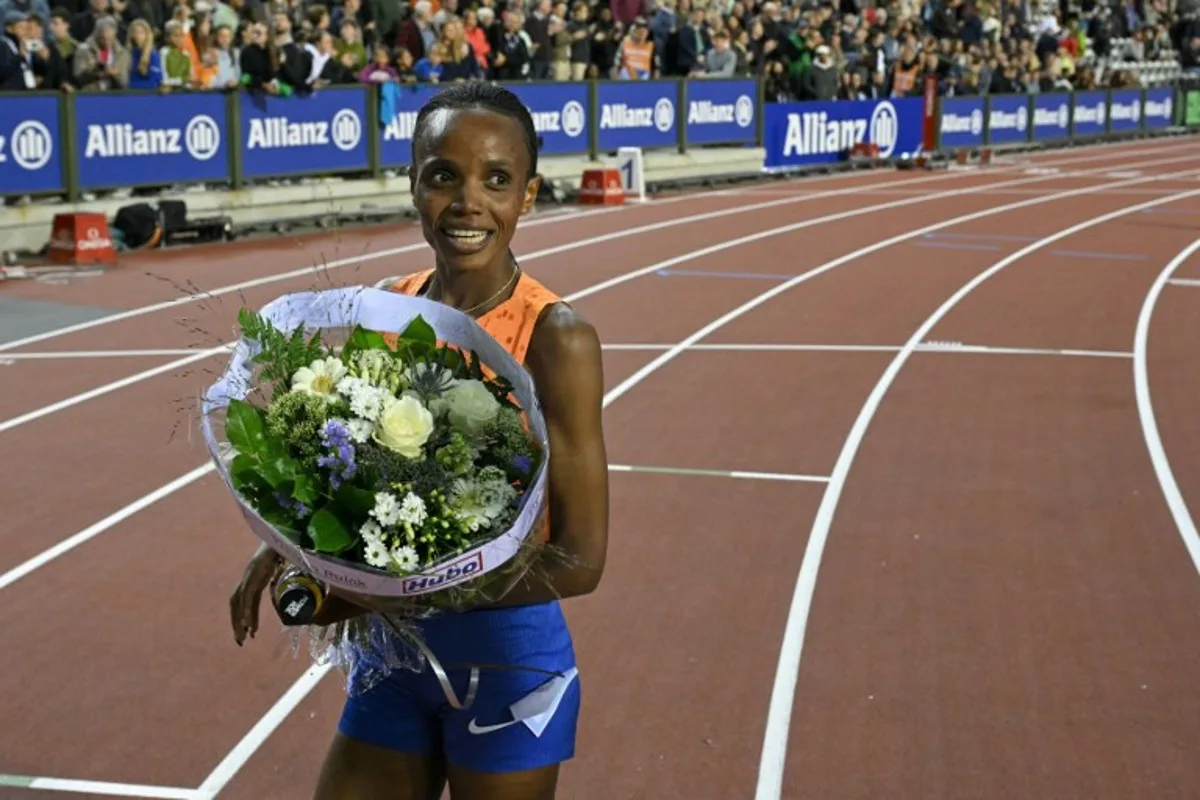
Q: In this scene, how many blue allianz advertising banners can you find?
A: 14